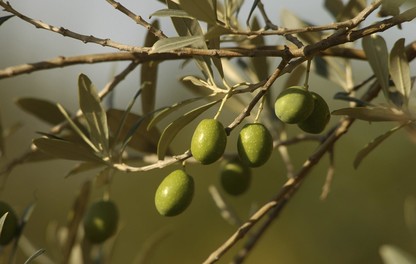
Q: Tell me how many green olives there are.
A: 8